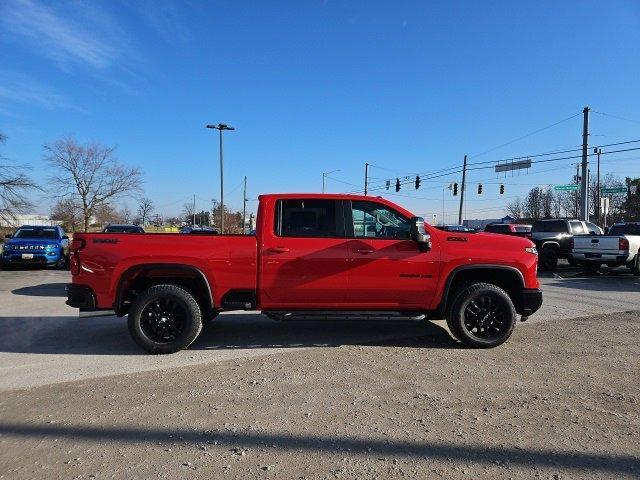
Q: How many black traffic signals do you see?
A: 5